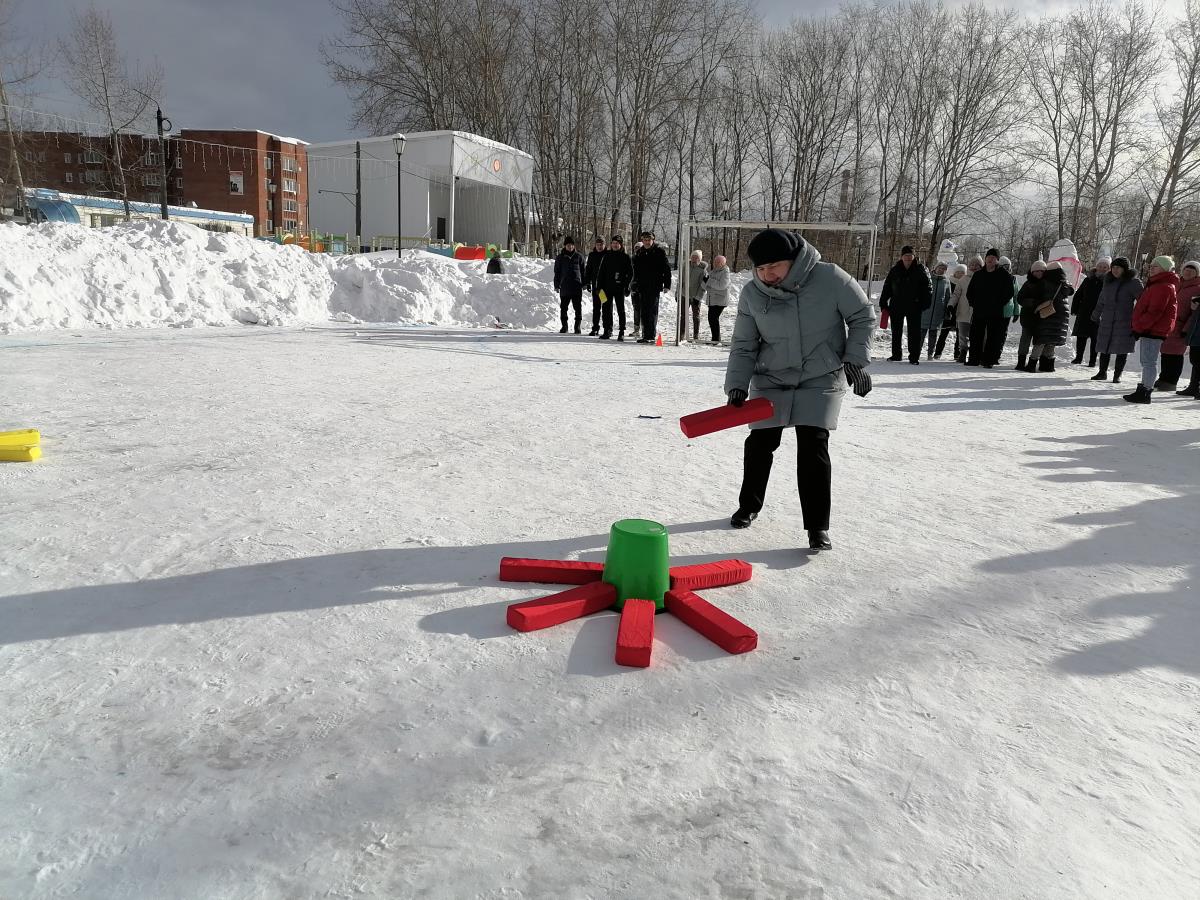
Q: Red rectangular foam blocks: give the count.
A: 6